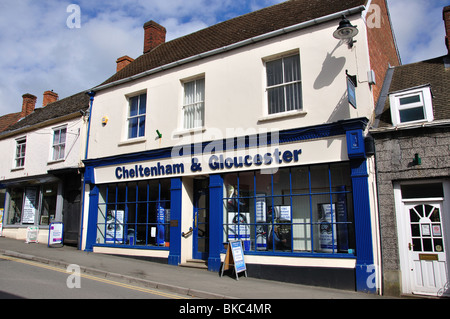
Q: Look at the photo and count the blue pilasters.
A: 4